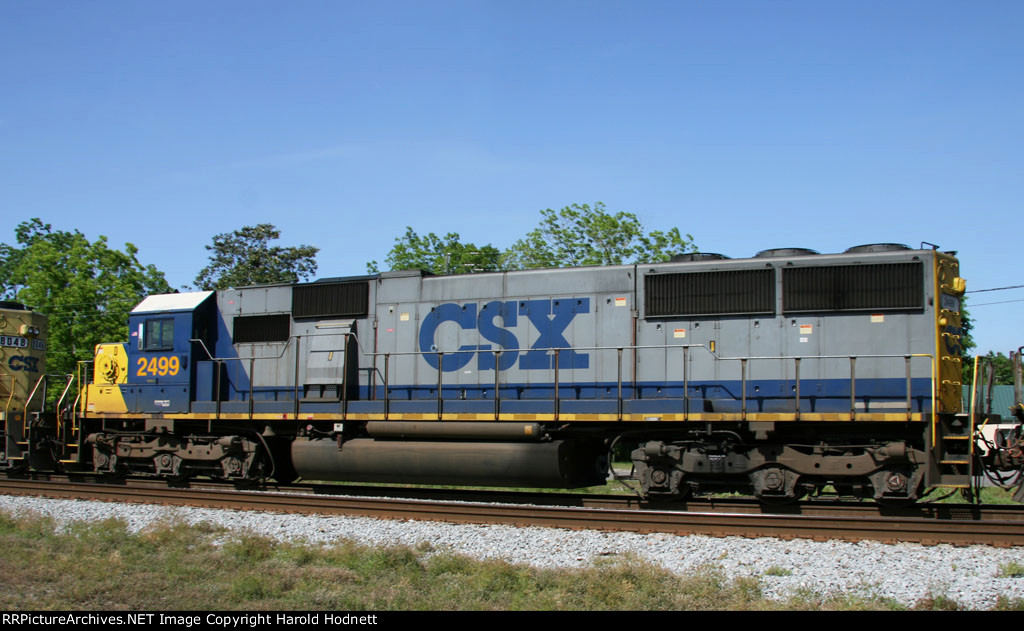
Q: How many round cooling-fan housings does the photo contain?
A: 3